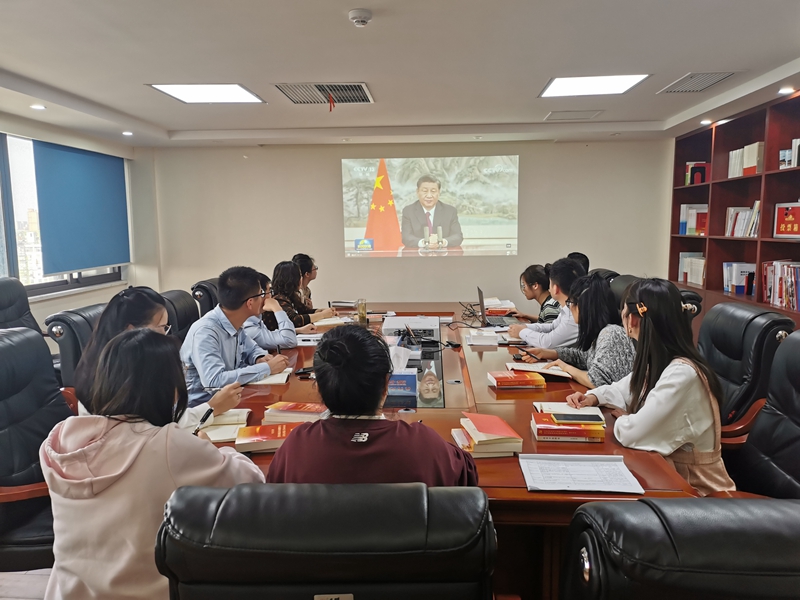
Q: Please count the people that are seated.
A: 11